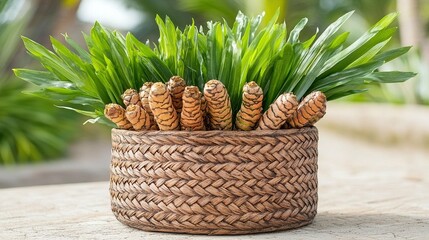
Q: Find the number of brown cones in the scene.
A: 11